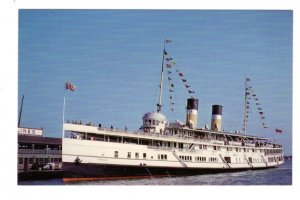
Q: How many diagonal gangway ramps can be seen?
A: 4